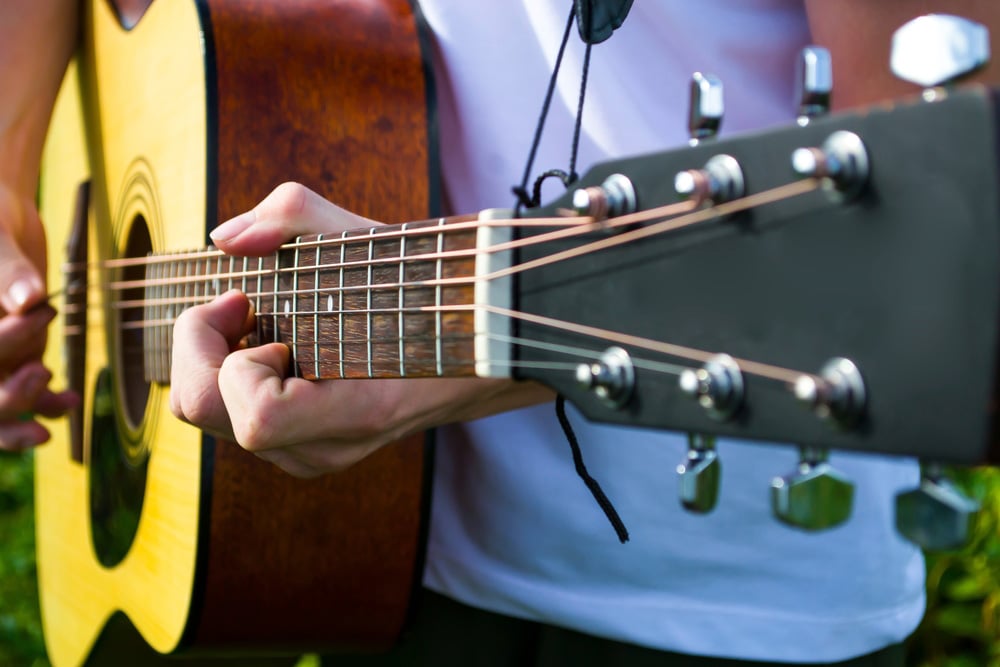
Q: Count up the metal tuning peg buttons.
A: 6